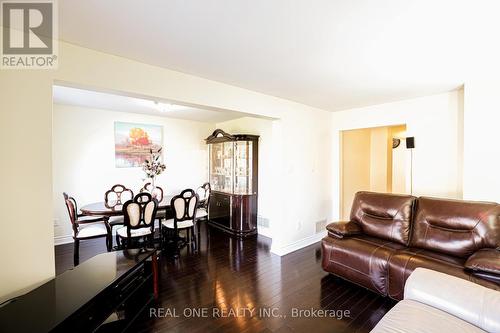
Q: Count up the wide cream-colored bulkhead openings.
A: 1